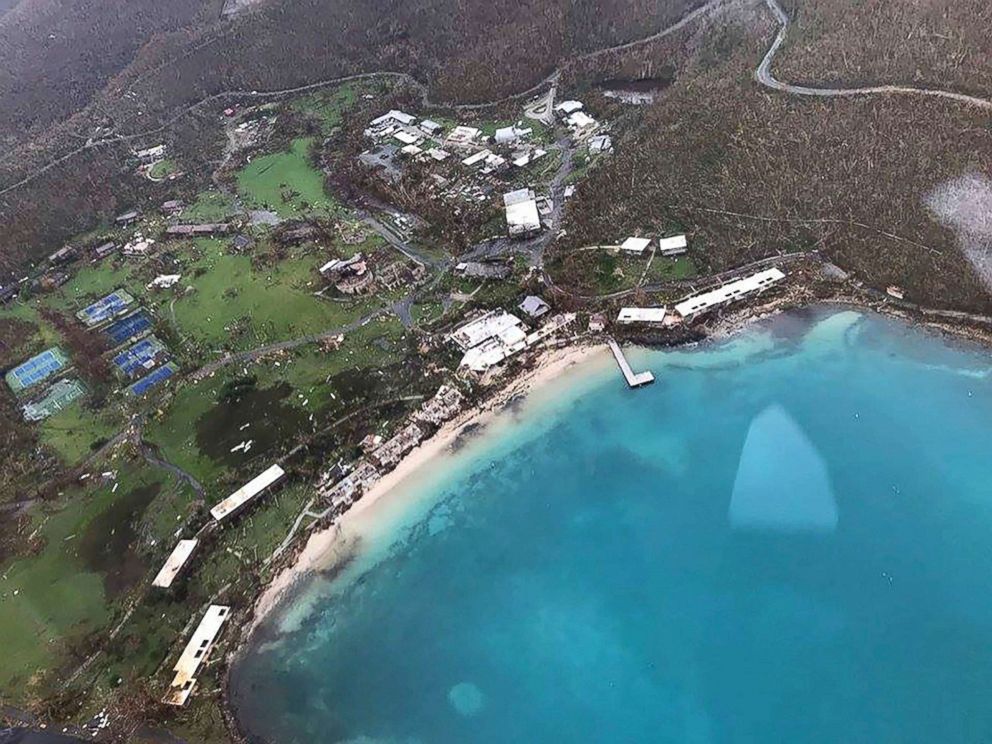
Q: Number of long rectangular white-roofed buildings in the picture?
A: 5